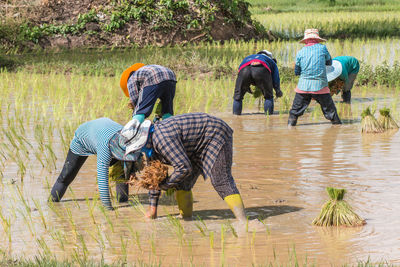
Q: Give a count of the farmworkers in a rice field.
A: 6